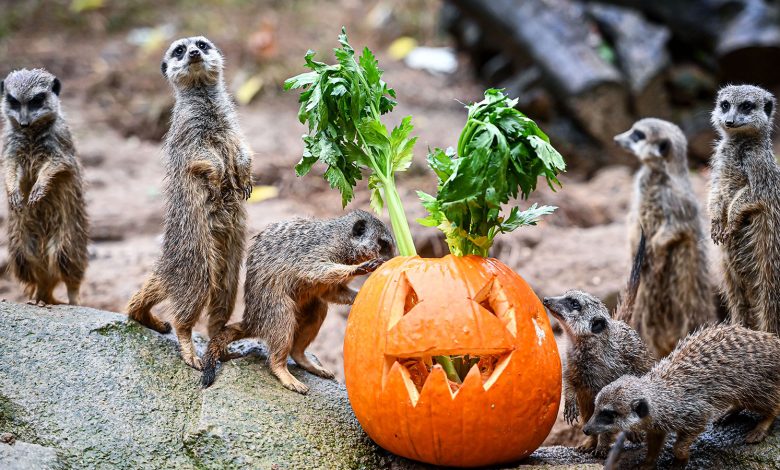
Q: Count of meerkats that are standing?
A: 4